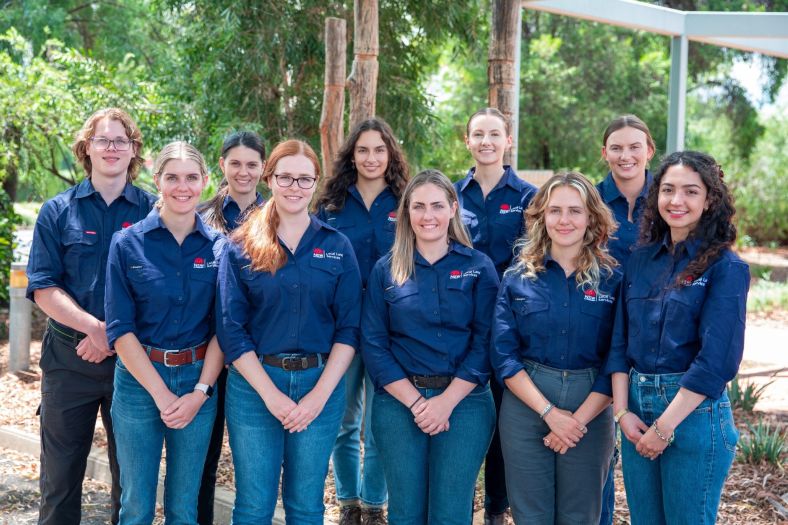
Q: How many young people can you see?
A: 10